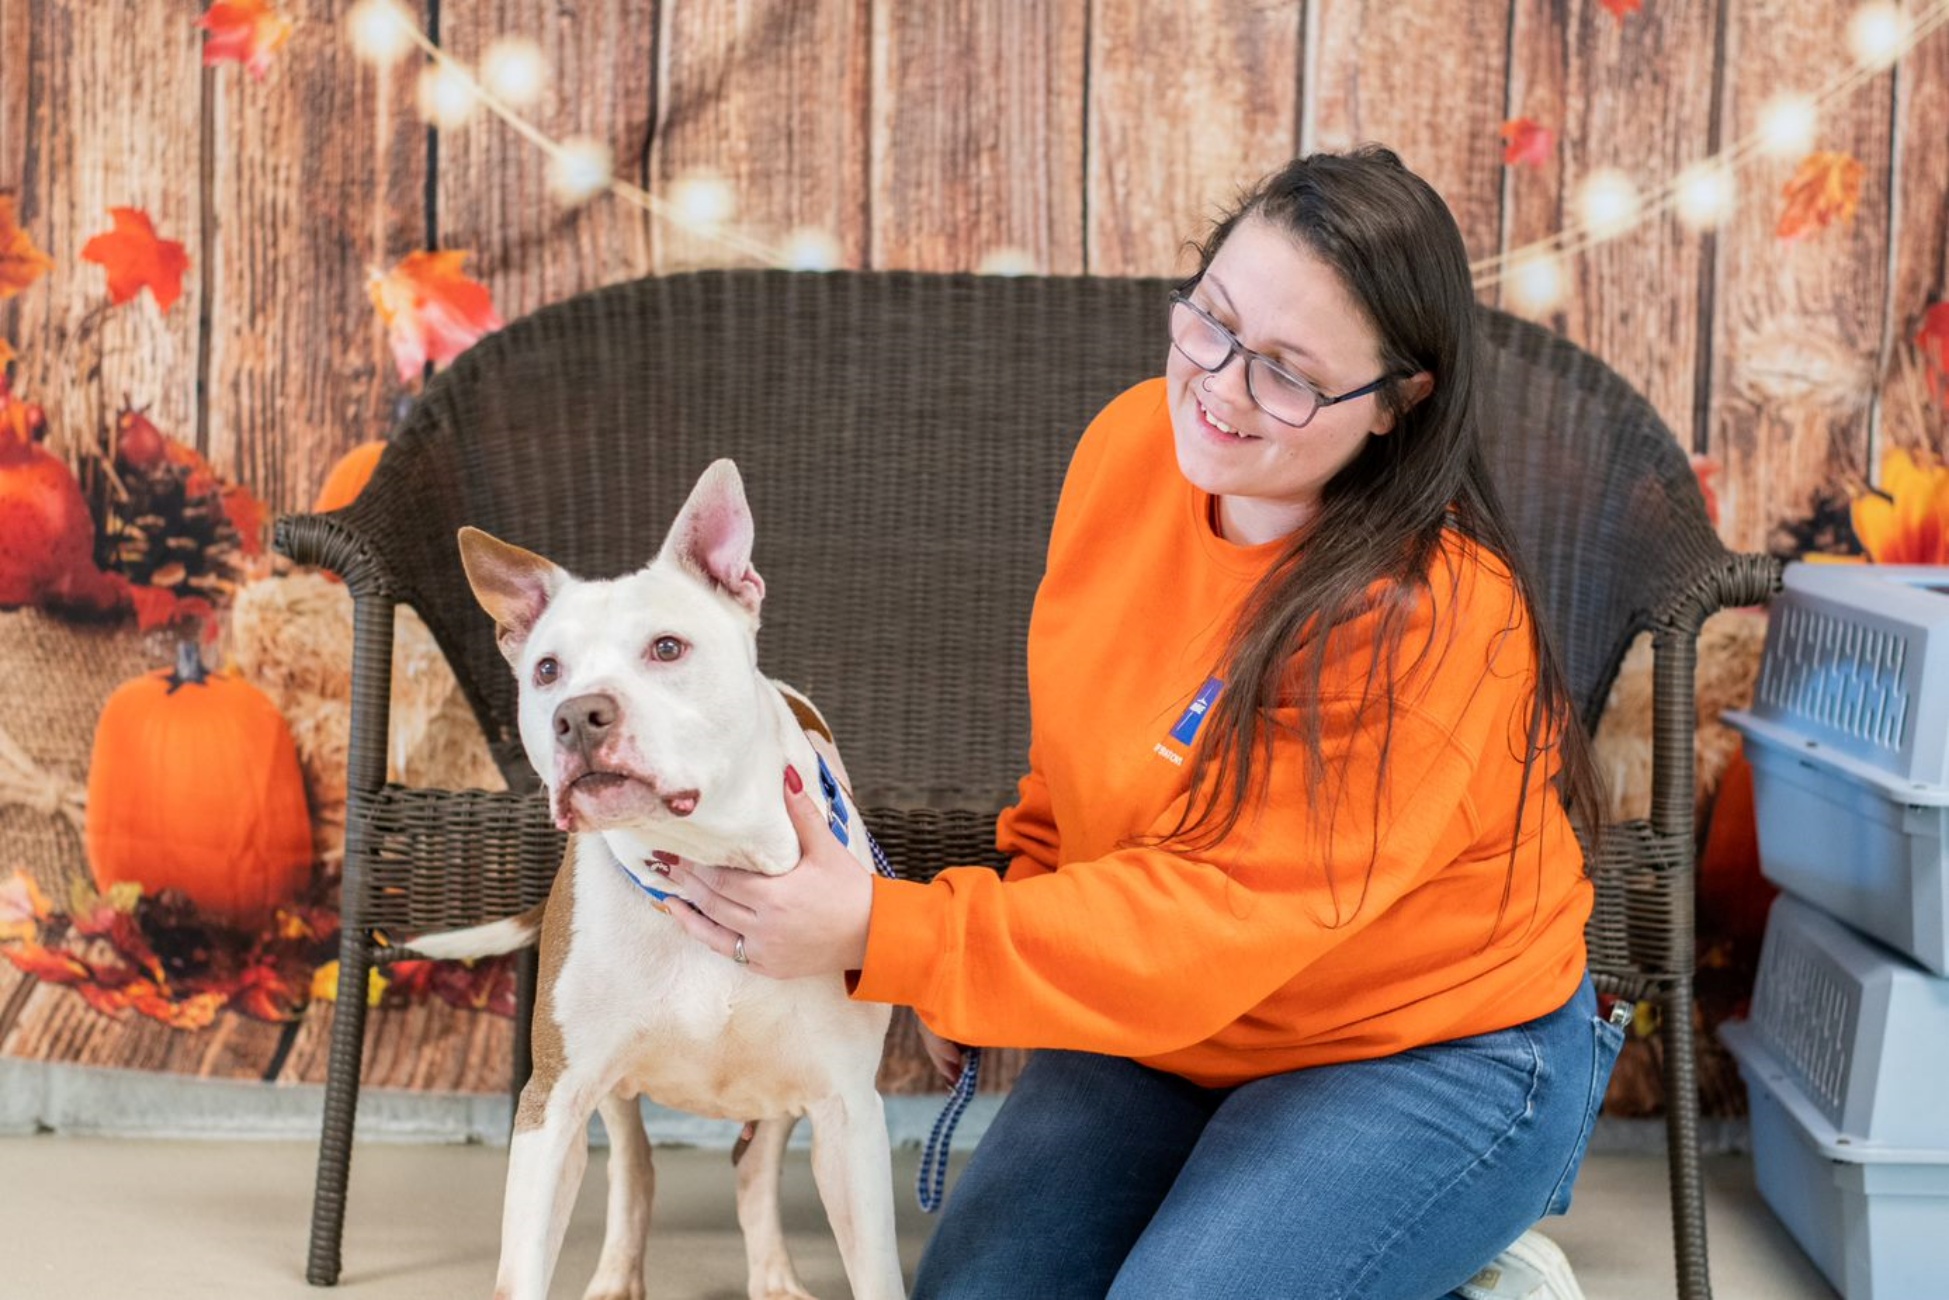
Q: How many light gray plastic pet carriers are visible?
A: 2